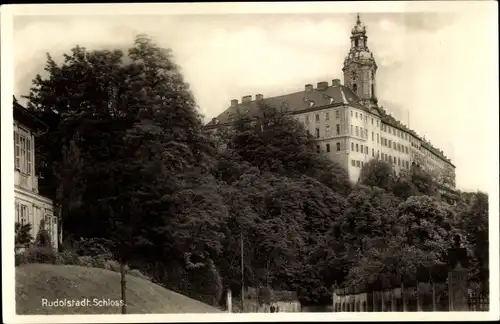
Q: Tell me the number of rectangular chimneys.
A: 6